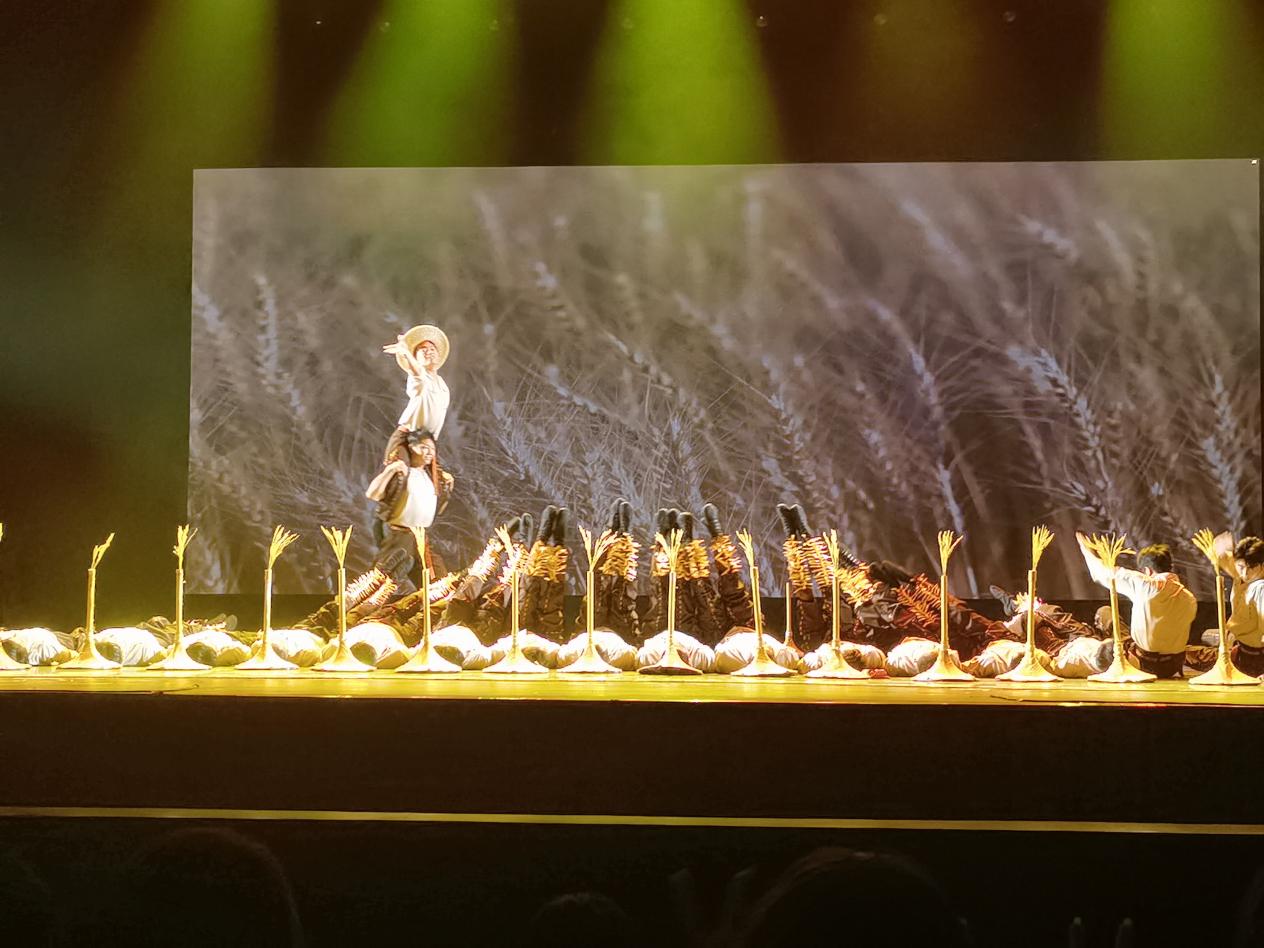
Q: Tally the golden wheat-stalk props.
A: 15